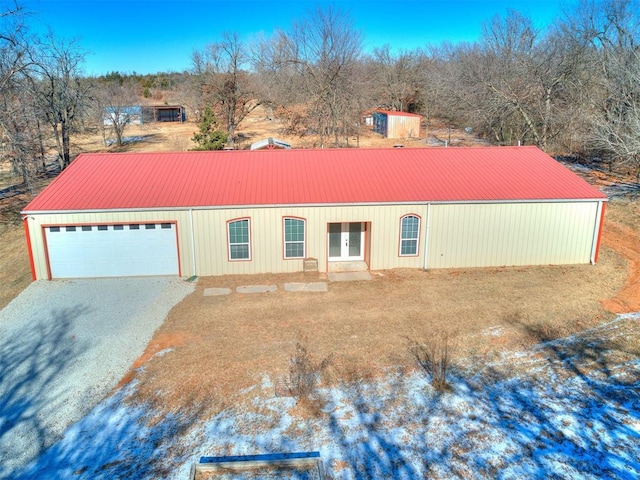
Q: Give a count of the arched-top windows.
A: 3